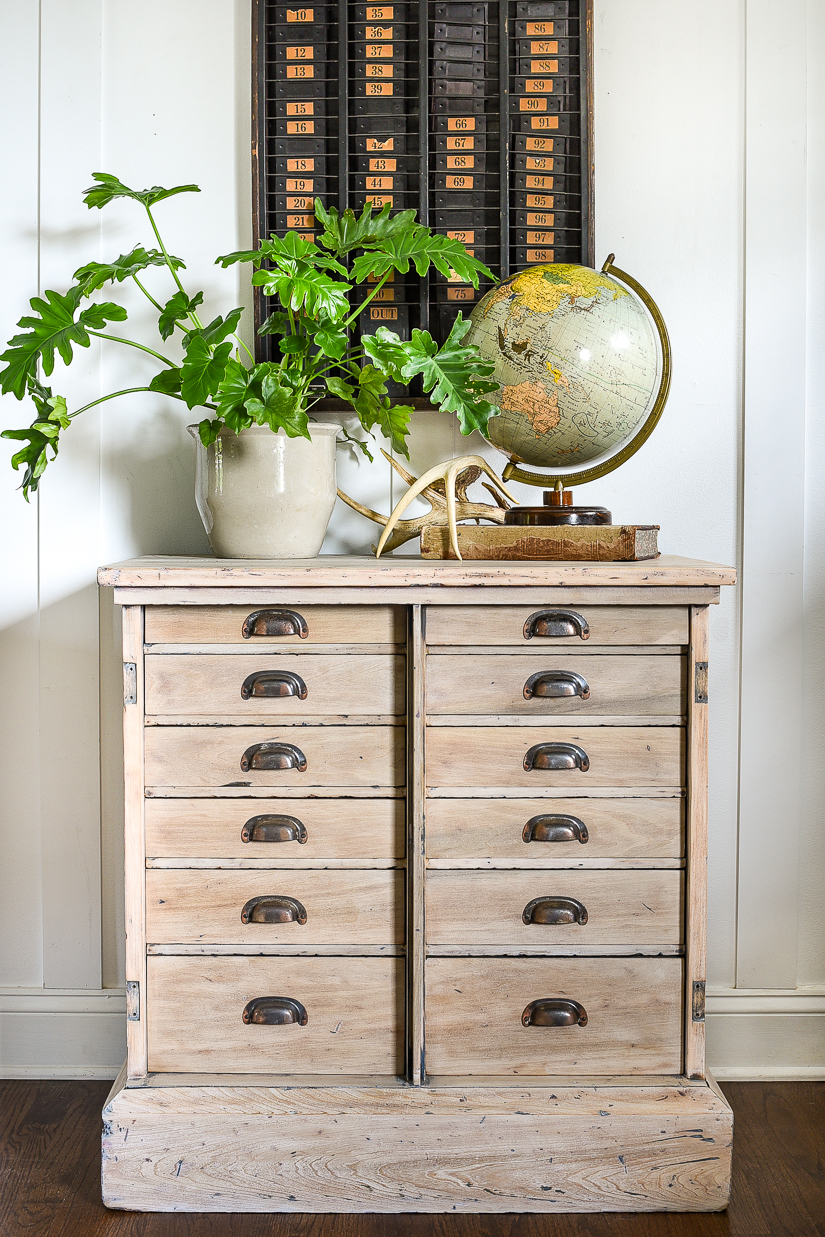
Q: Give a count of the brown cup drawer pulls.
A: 12